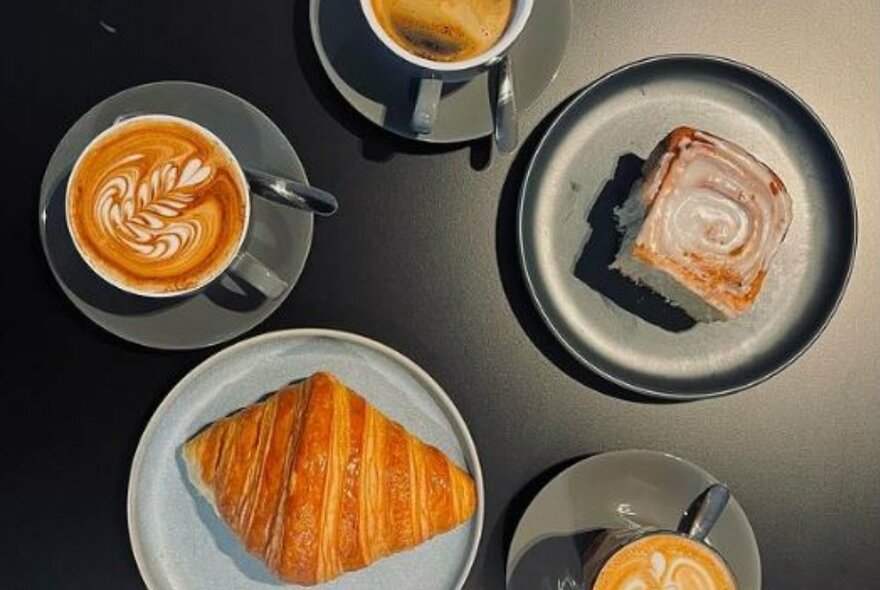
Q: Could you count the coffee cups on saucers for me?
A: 3